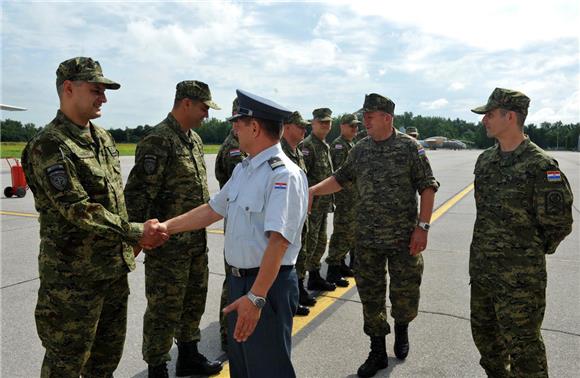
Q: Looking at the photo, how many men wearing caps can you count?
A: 10